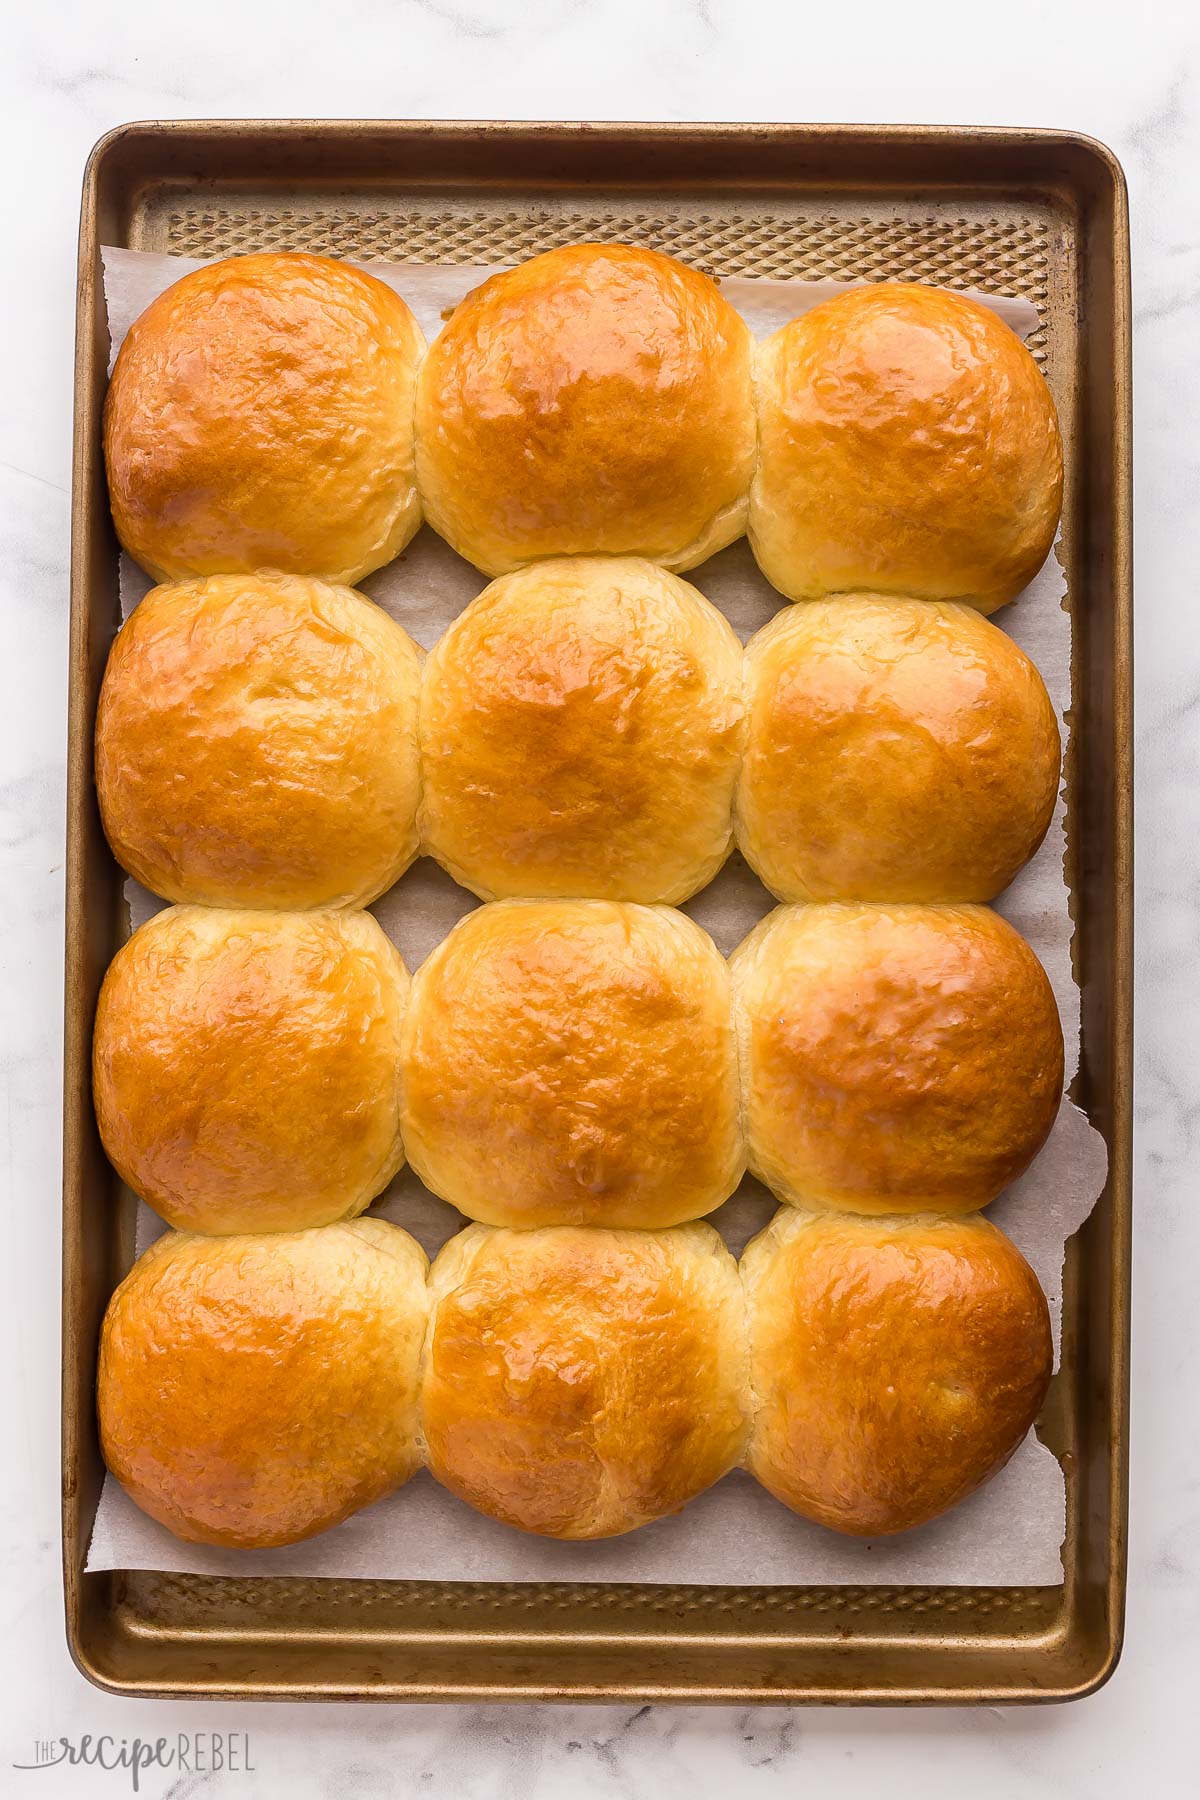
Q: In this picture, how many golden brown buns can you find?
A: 12